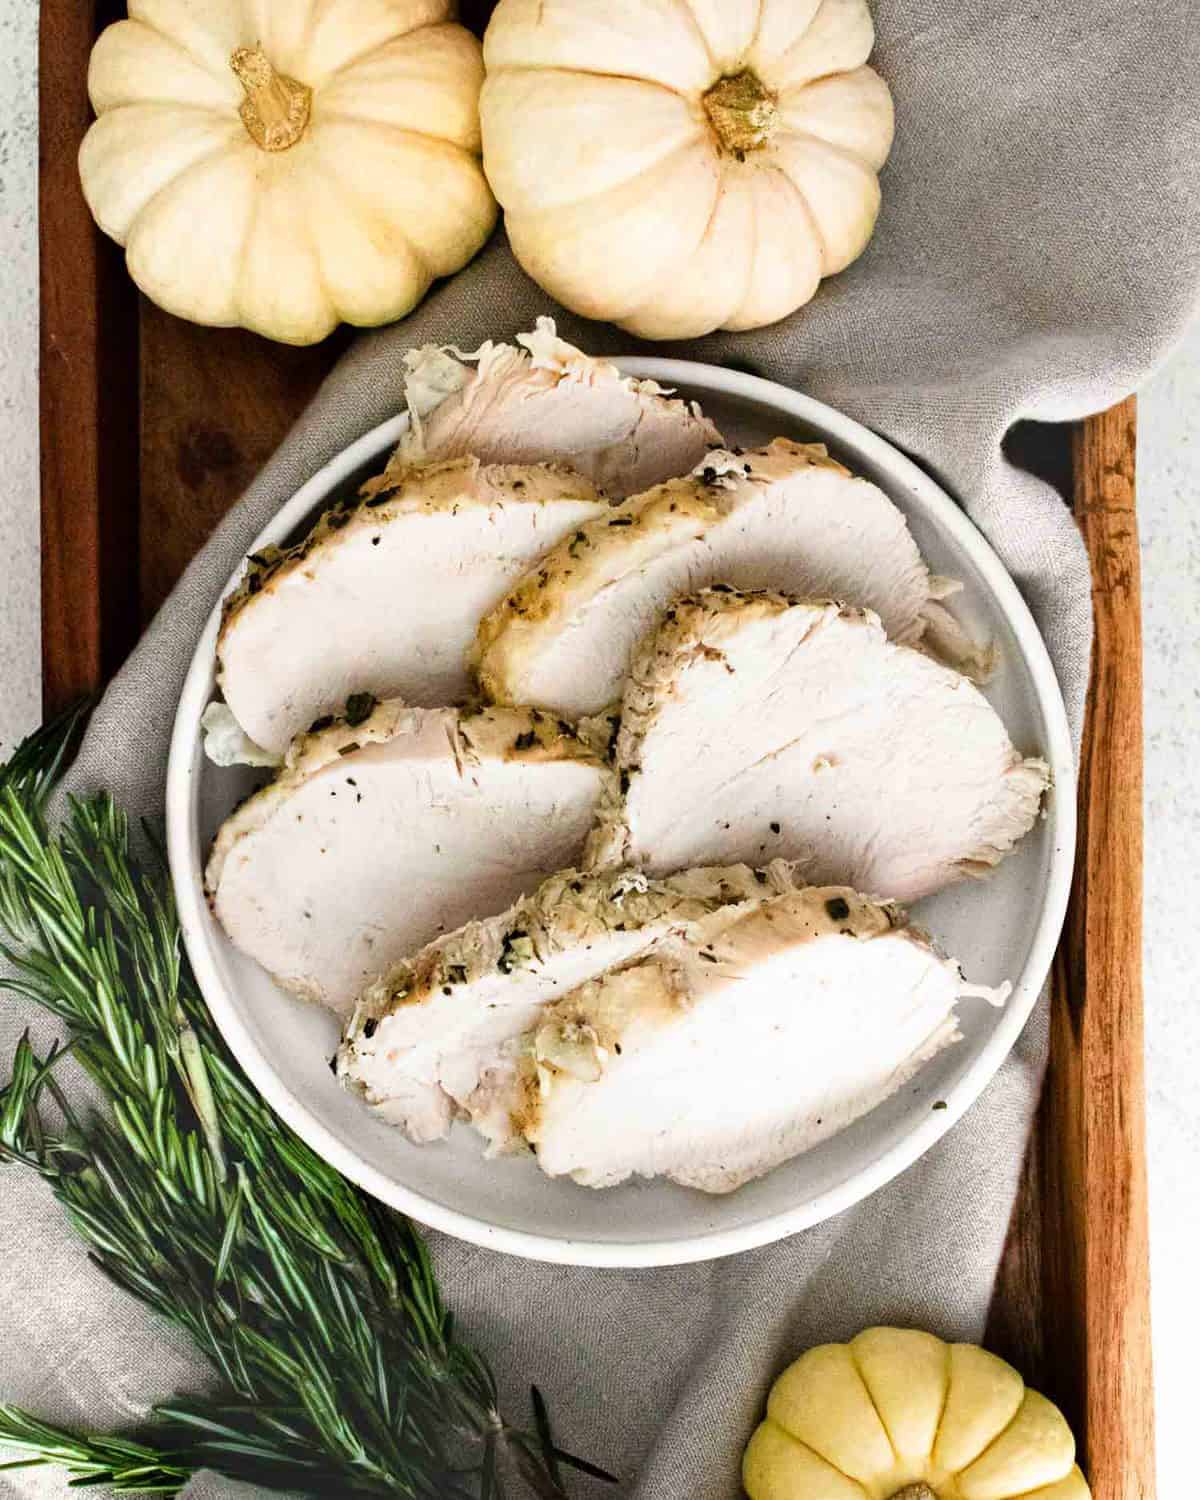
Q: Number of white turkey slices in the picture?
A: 7